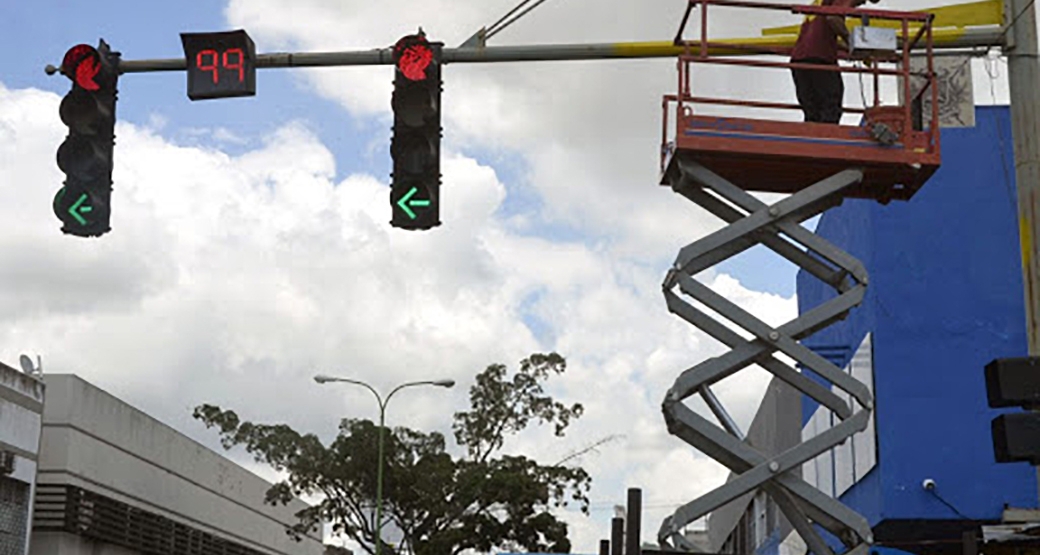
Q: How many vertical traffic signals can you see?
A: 2